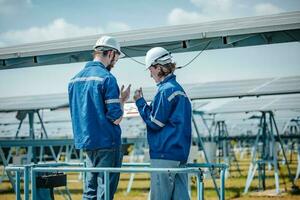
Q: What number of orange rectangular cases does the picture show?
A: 0